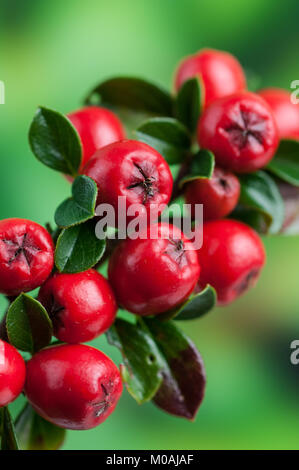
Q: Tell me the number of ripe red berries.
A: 12